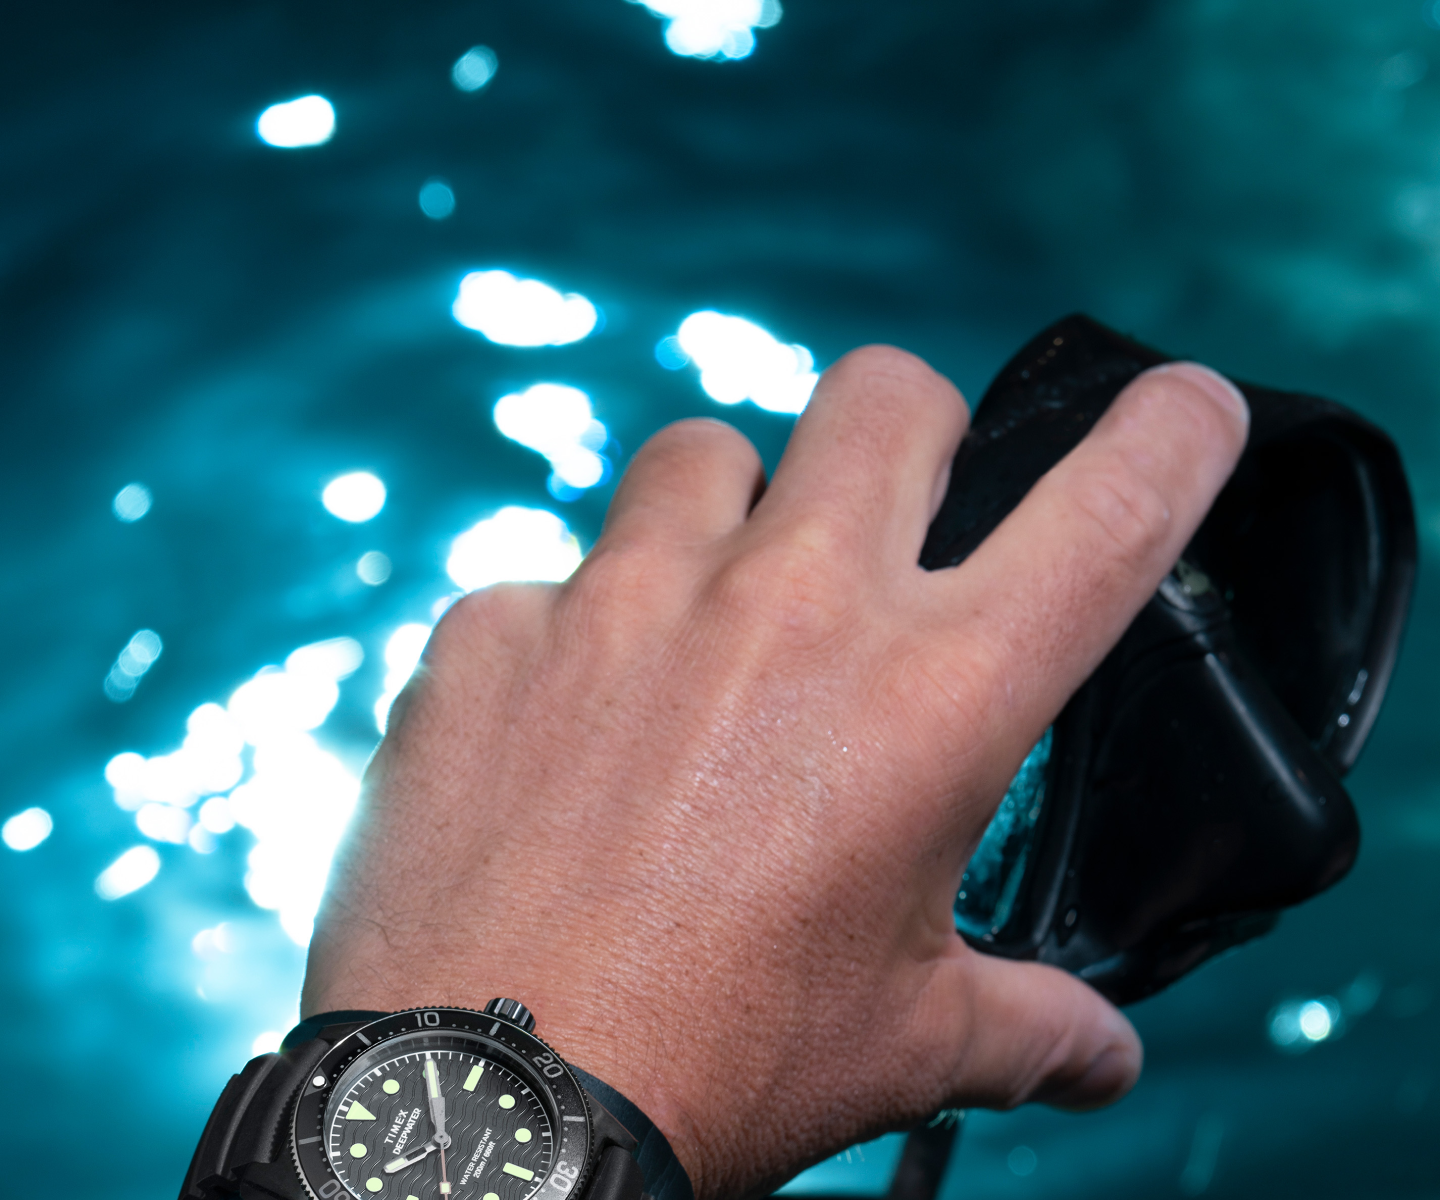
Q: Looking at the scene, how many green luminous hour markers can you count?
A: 11